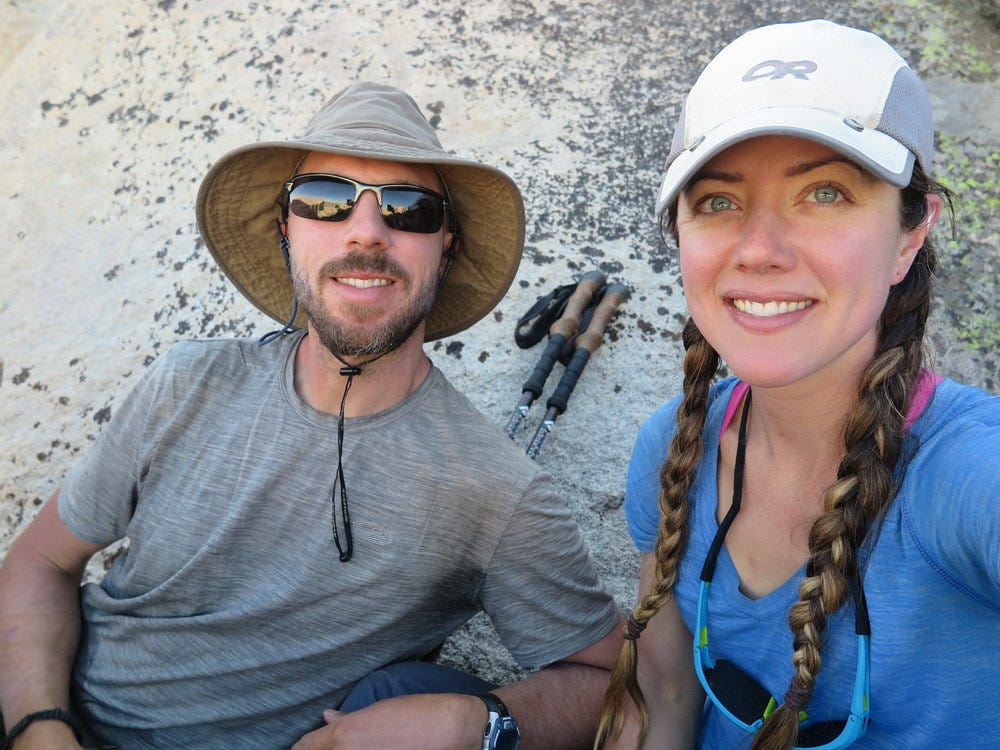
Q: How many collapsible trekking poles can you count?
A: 2